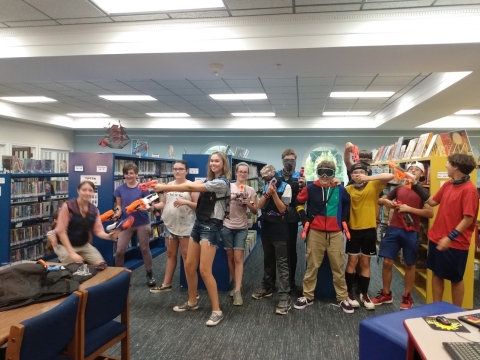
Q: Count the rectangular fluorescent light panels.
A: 10